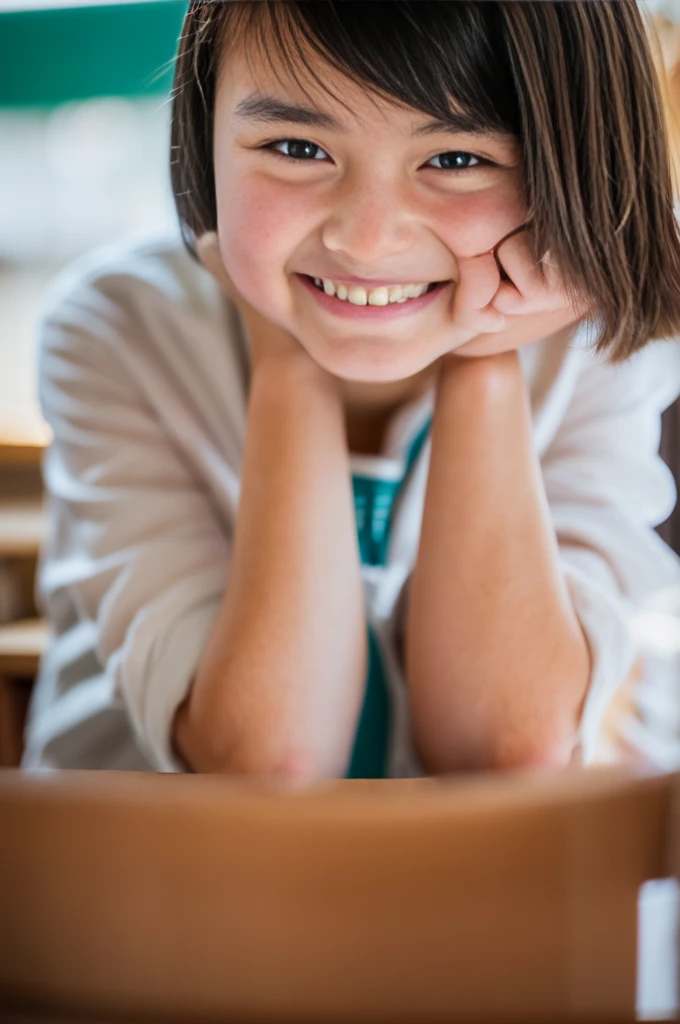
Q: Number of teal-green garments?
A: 1